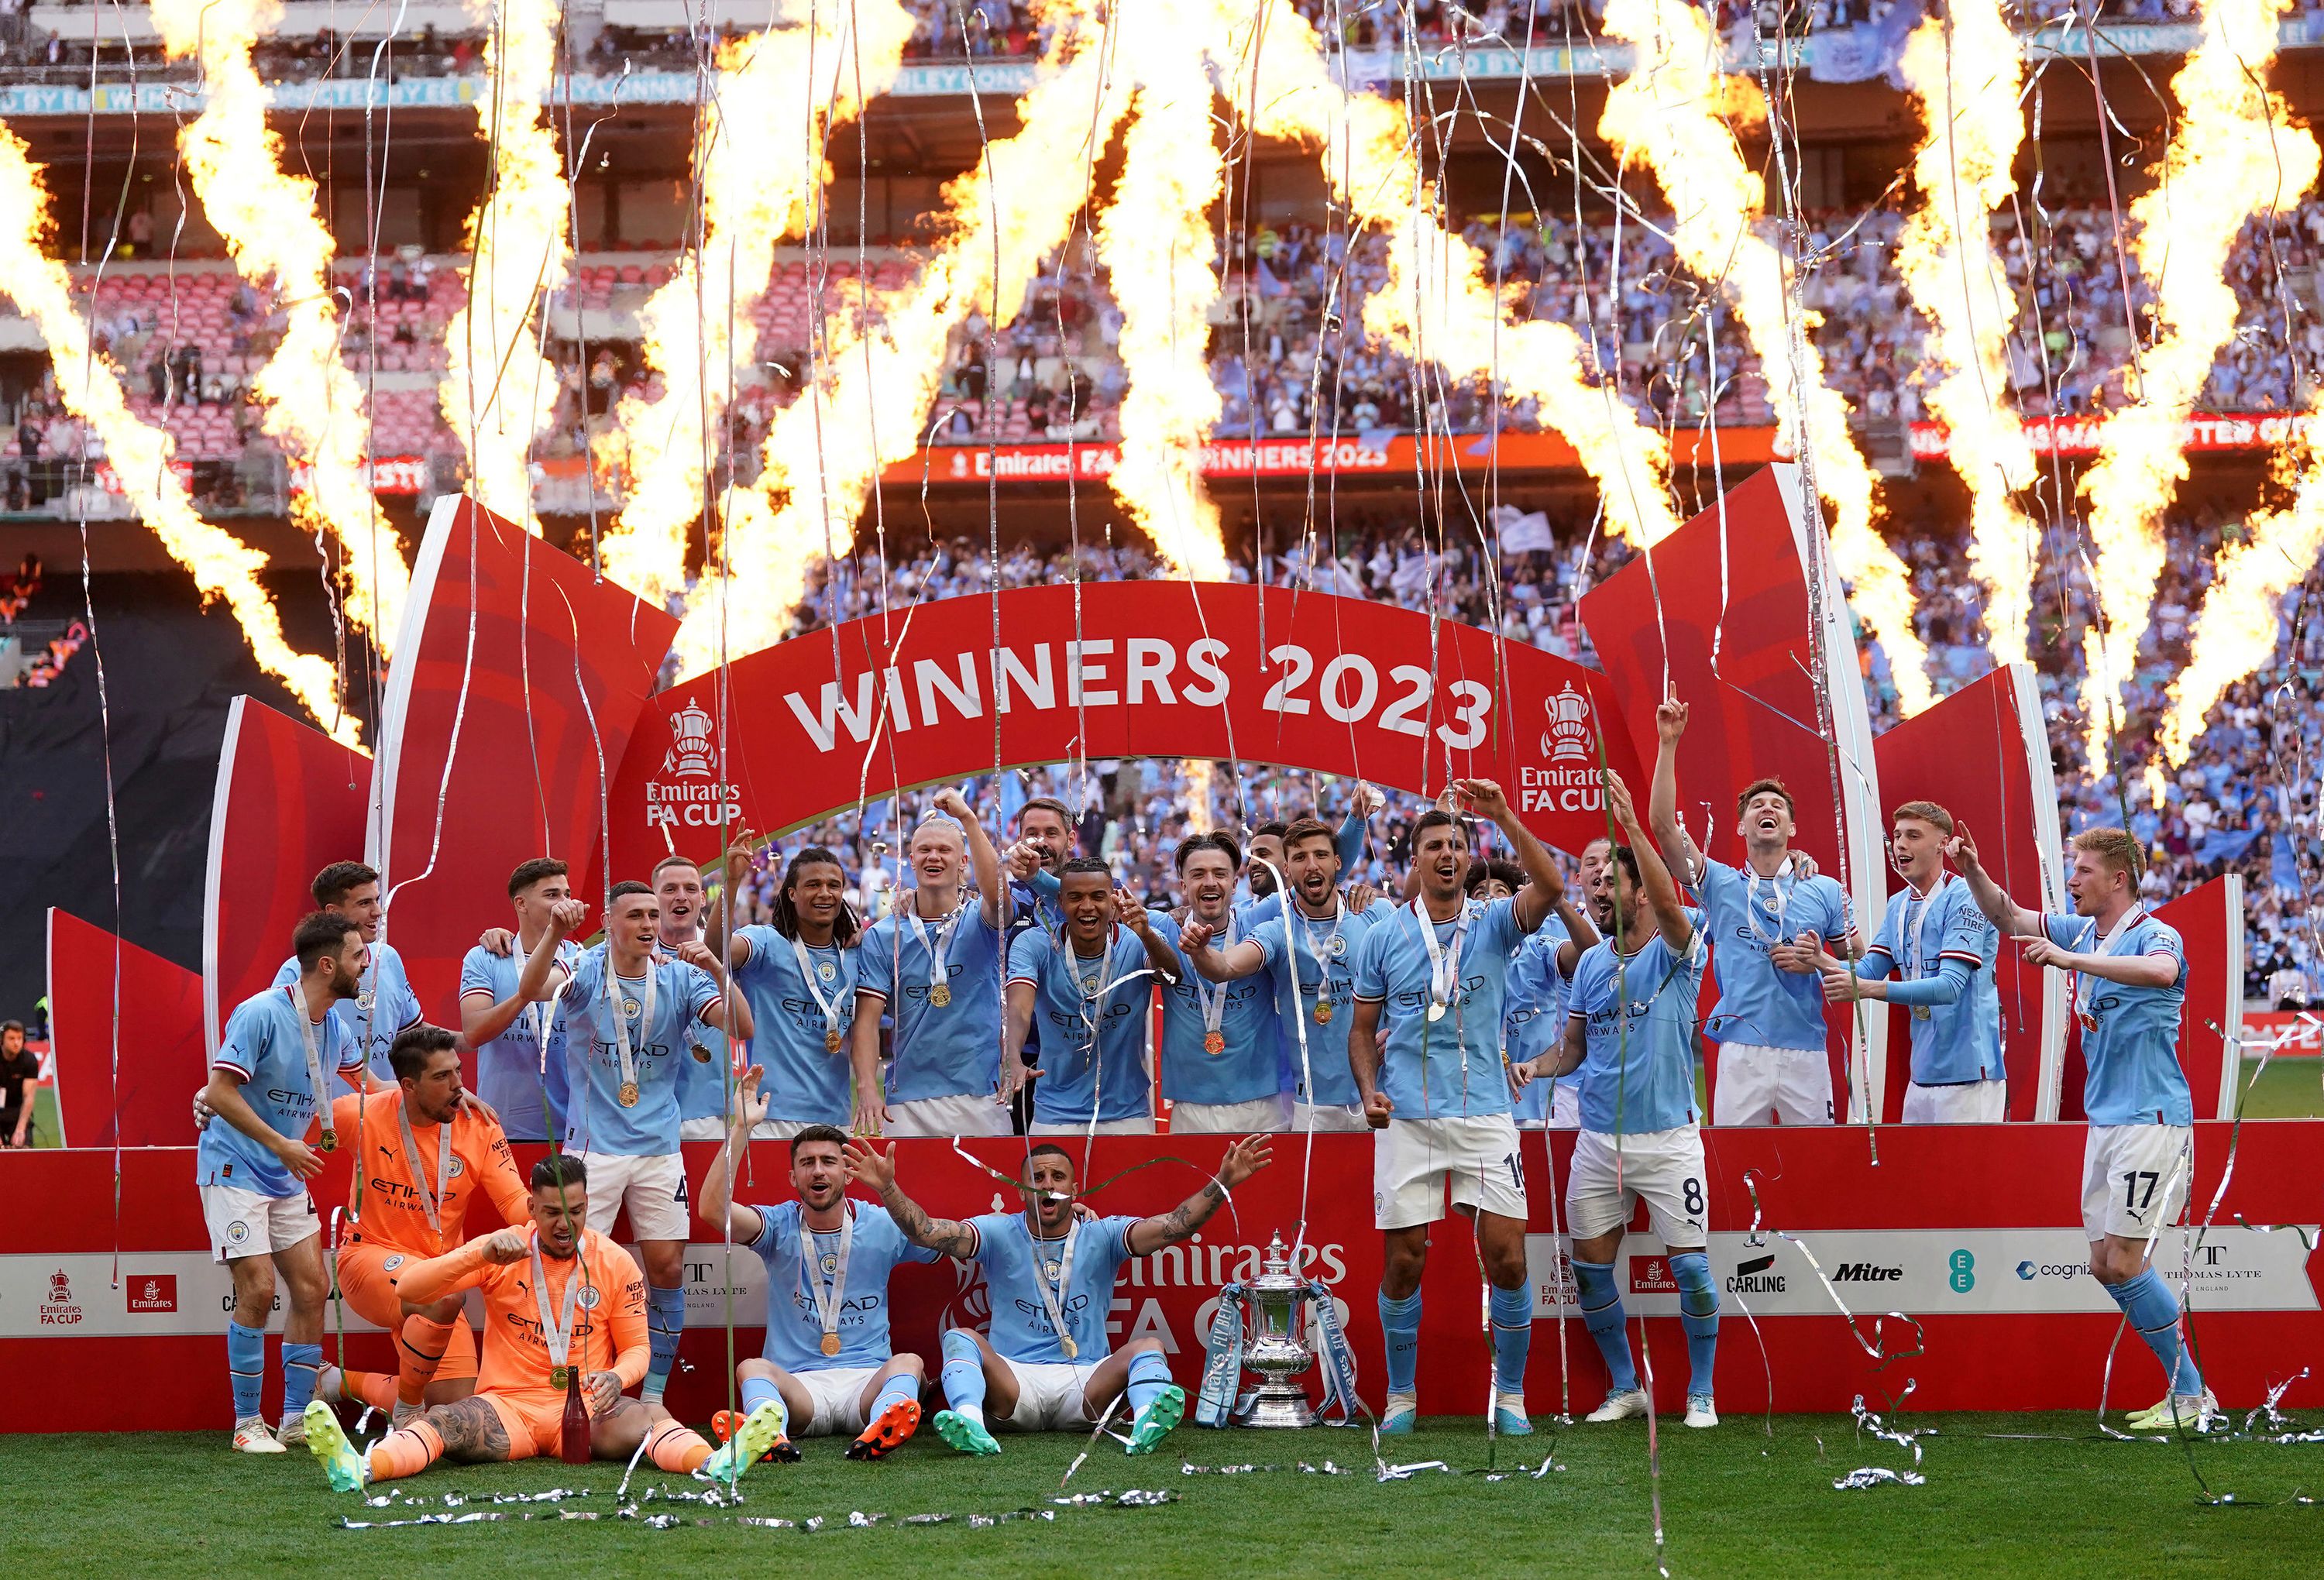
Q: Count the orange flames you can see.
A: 11